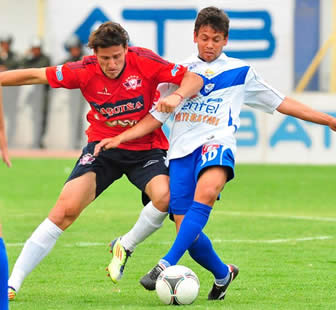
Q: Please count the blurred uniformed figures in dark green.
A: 3